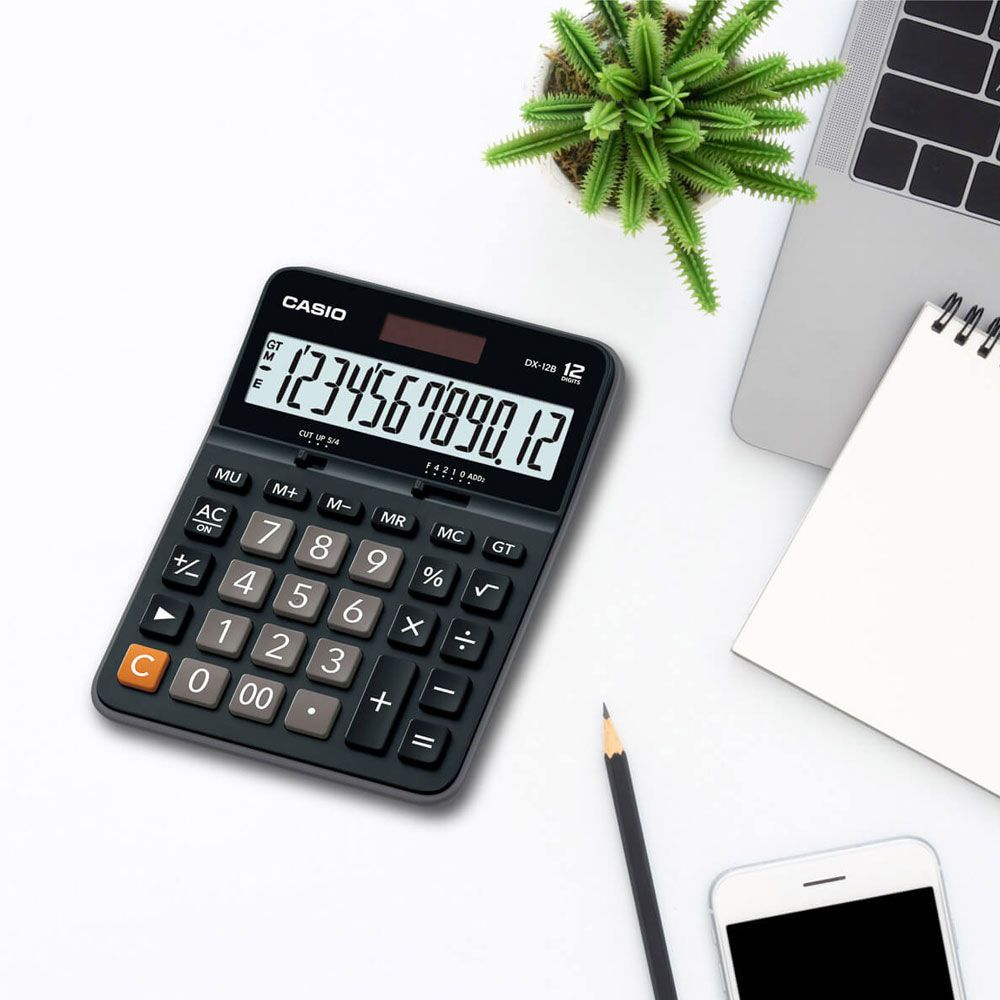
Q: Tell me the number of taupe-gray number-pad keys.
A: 12